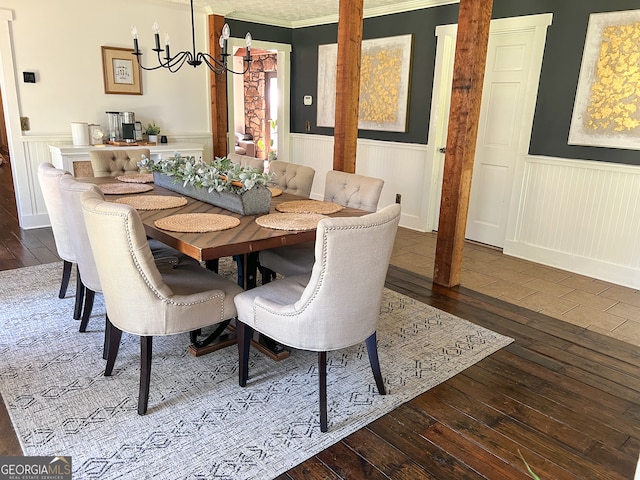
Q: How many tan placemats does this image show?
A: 7